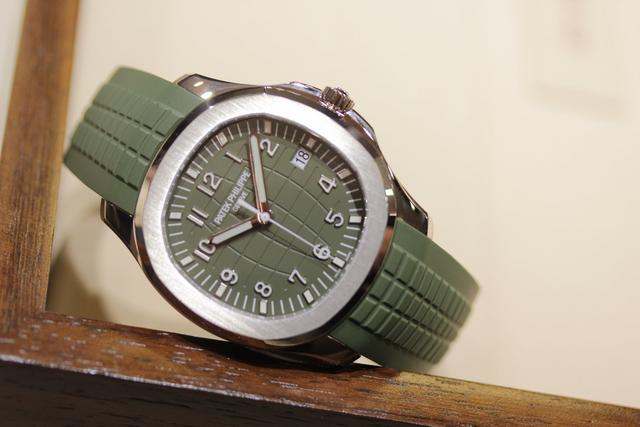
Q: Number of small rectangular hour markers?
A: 12